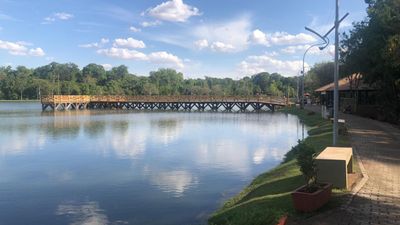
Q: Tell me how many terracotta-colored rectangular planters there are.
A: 1